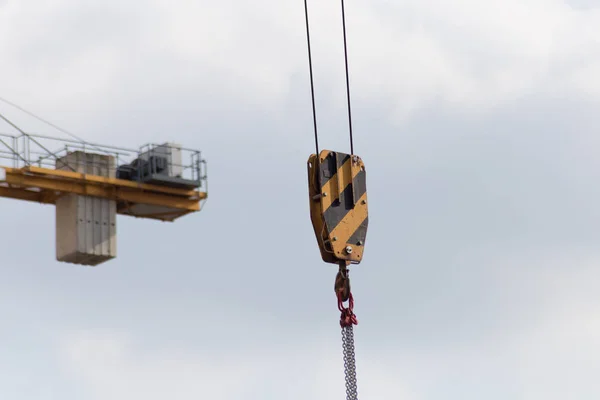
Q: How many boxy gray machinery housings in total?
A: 1